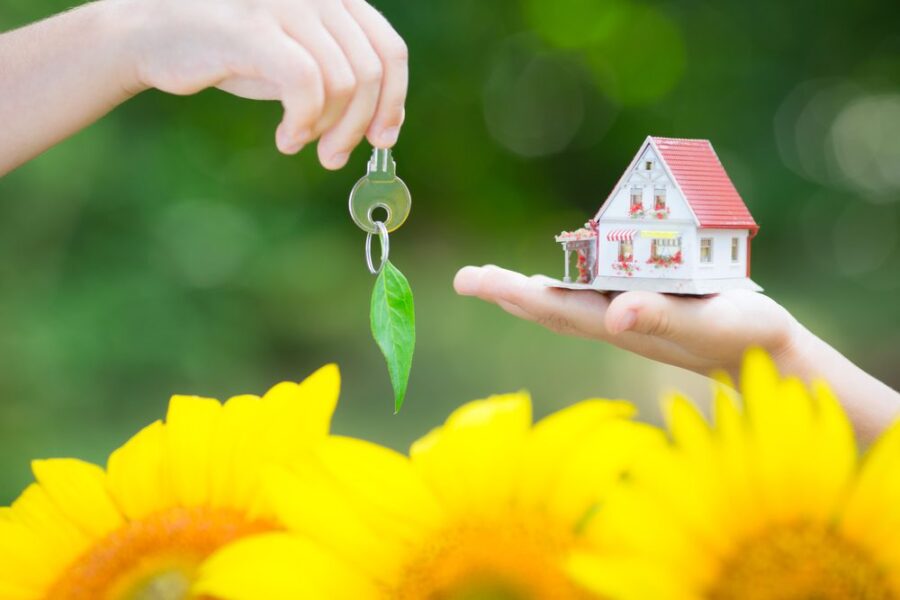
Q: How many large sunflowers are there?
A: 3